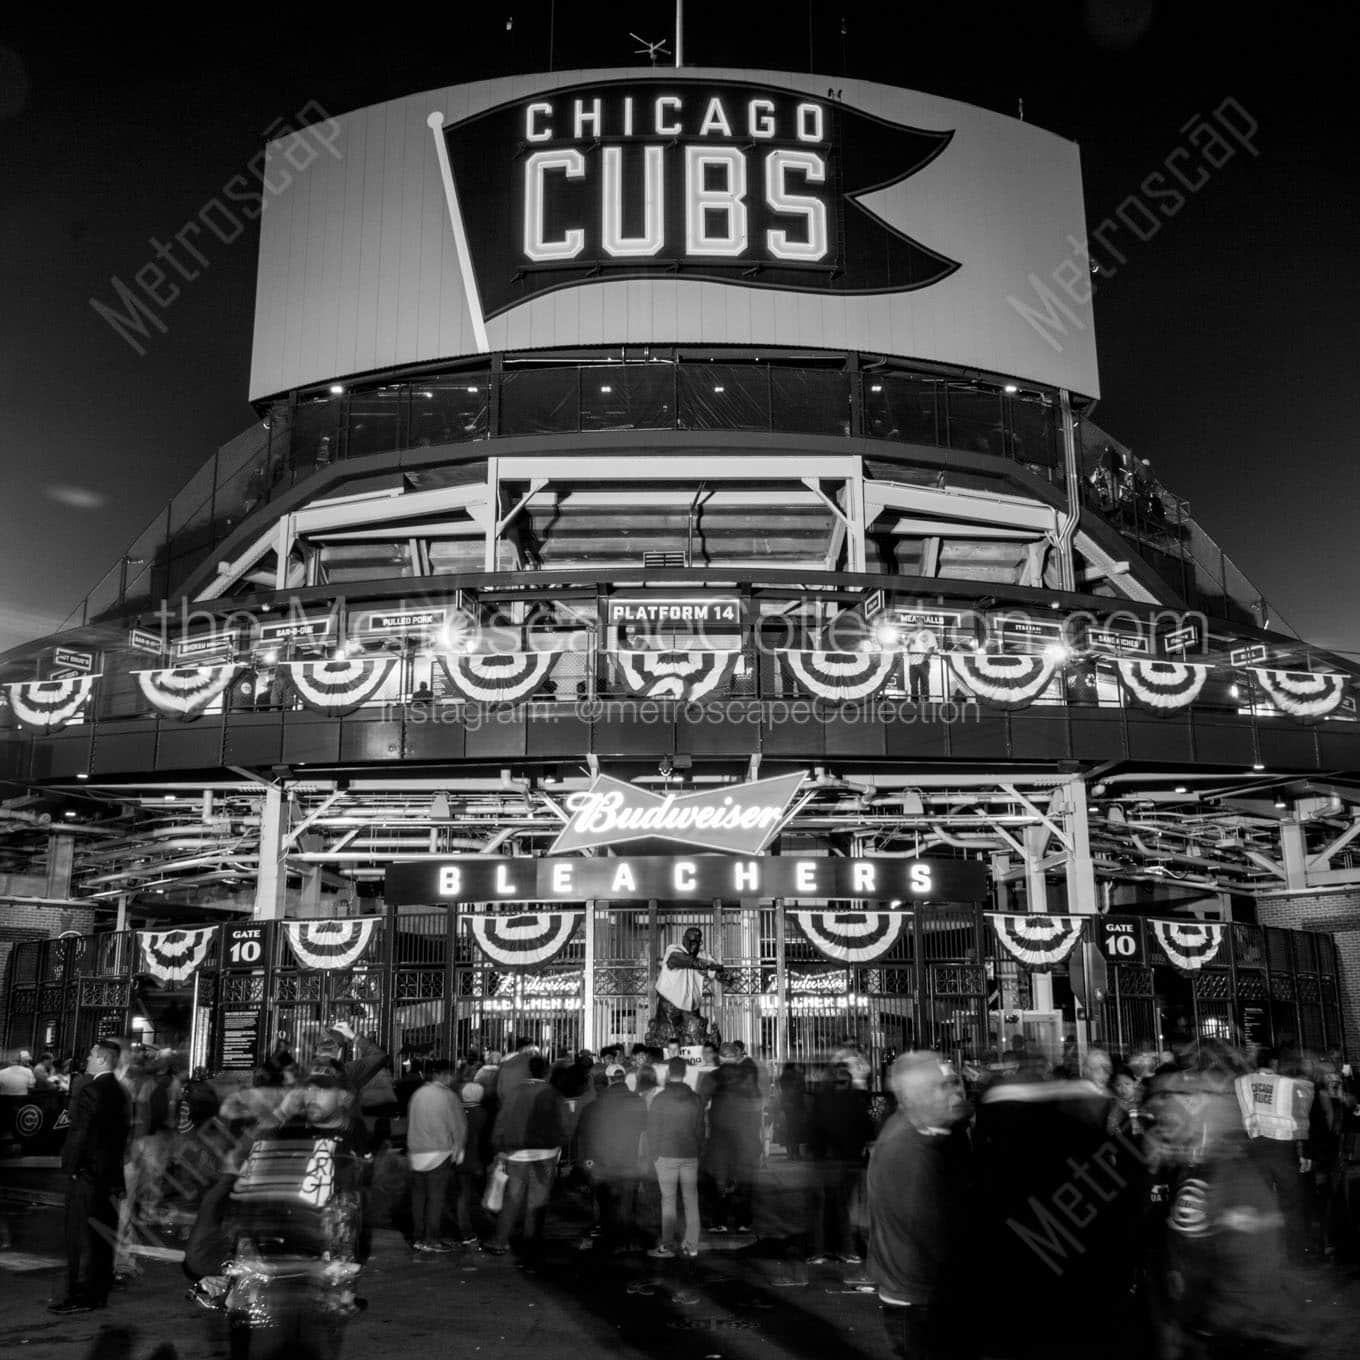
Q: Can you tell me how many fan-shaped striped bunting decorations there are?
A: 15